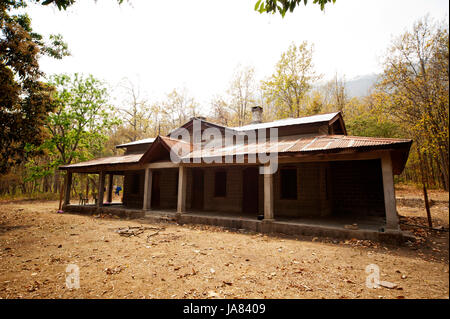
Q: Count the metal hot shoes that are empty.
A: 0